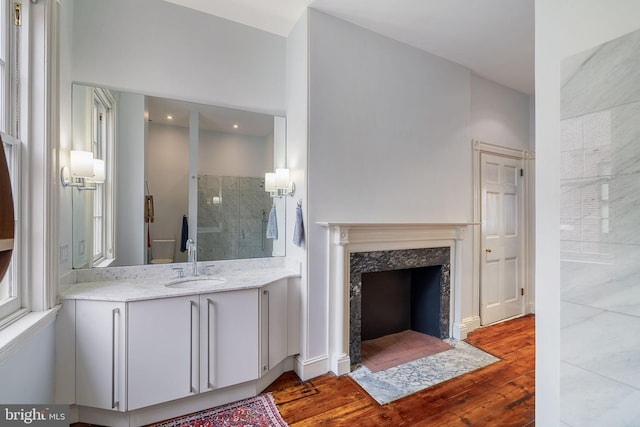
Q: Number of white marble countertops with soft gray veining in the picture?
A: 1